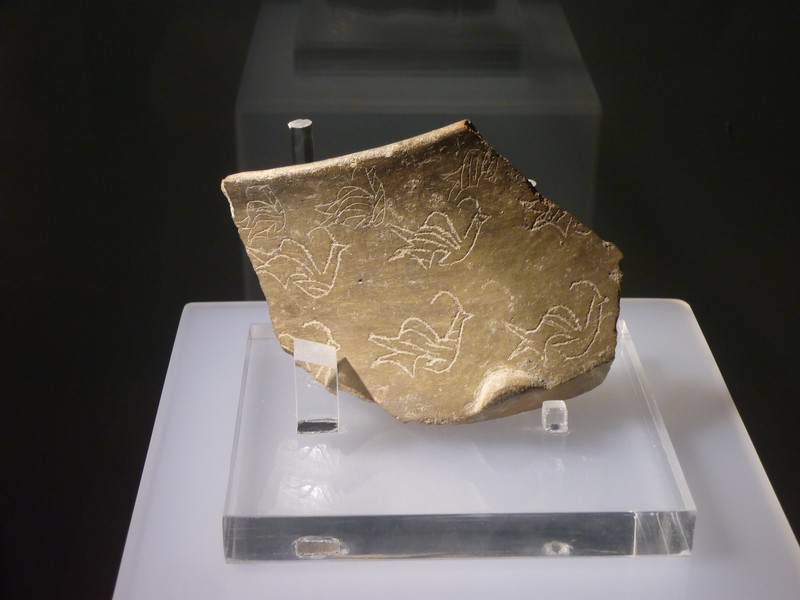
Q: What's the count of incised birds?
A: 9